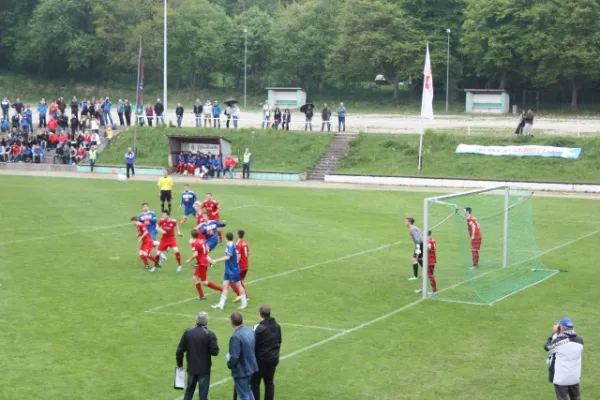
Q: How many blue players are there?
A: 4